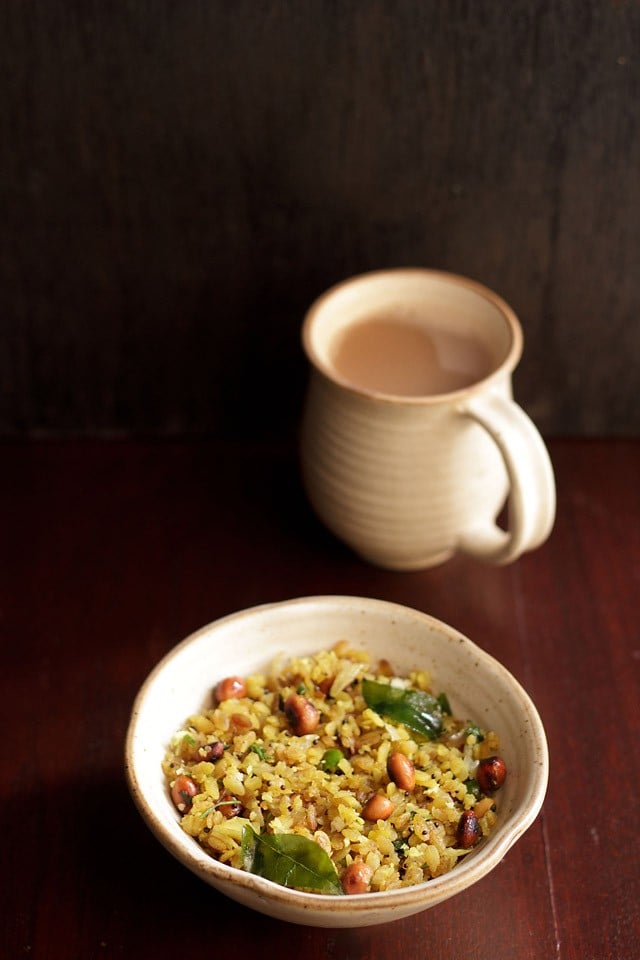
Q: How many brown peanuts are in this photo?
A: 10